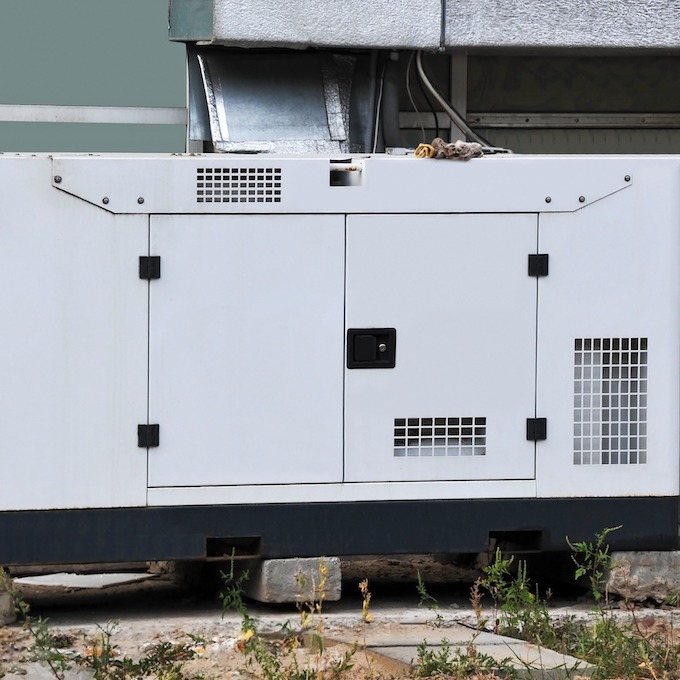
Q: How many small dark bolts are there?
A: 6